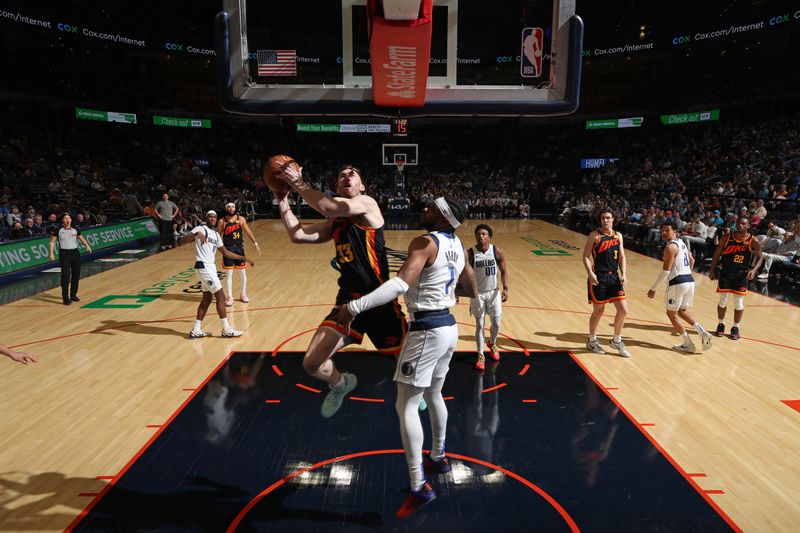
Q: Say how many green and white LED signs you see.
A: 6